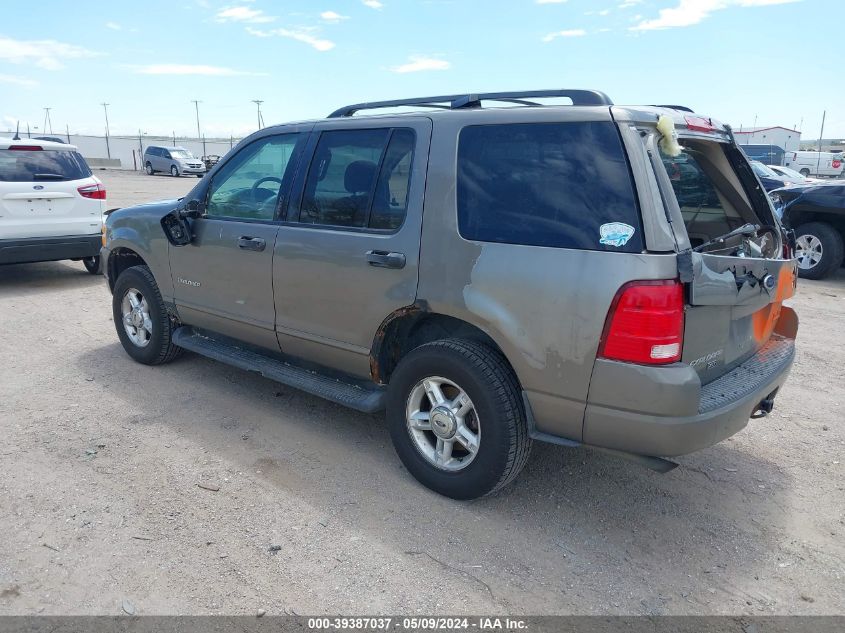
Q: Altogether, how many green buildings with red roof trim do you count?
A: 0